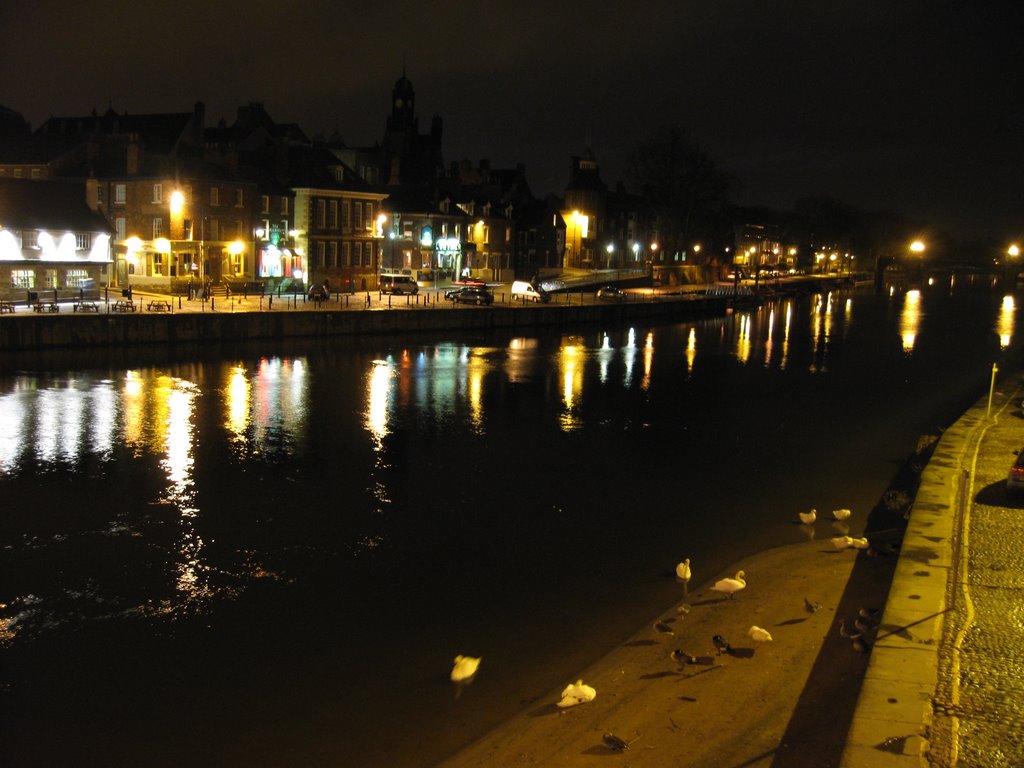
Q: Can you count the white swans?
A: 9